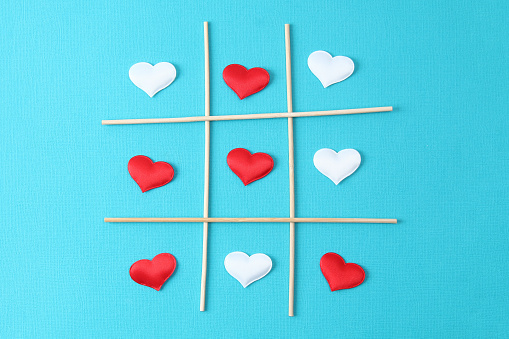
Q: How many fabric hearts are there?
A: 9